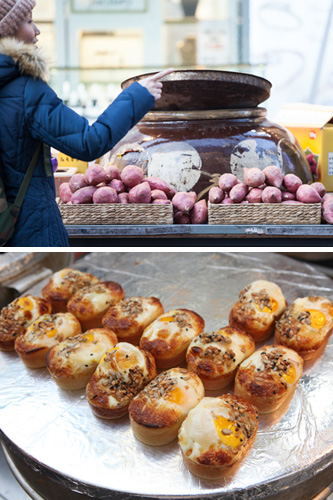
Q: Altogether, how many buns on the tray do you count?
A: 14